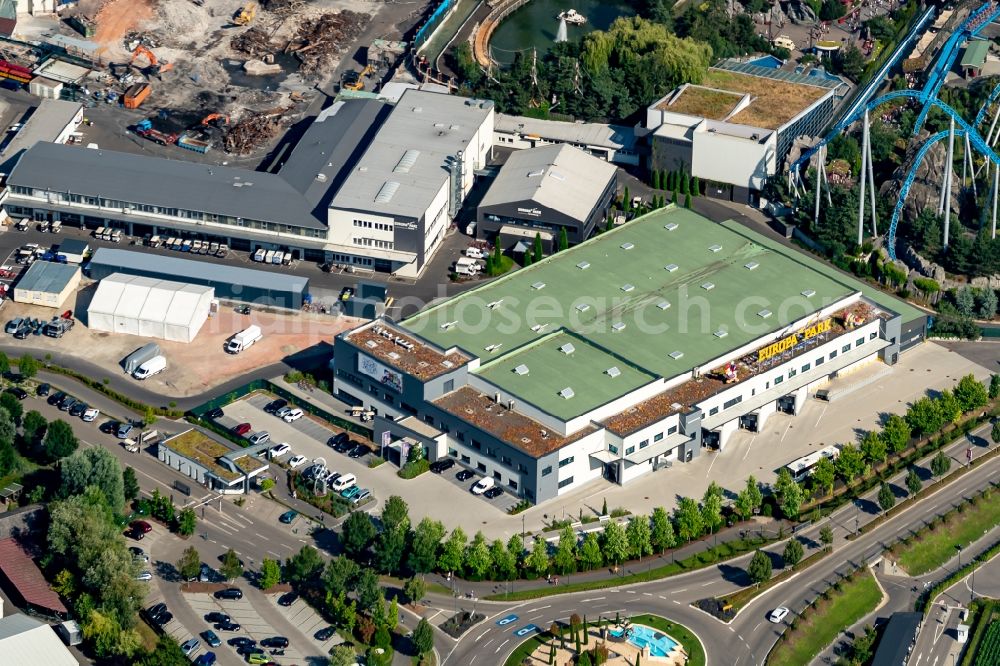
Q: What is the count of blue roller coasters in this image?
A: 1